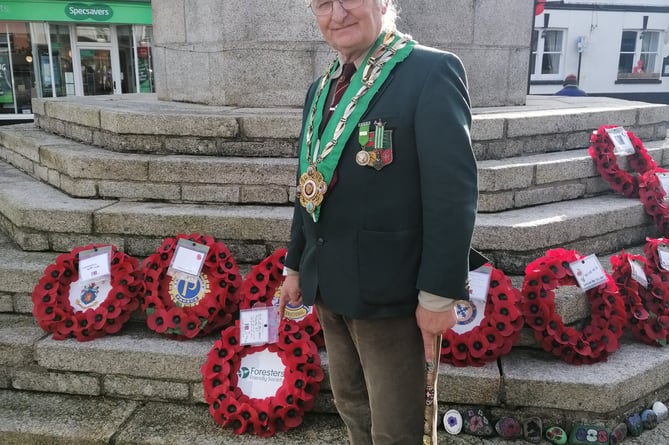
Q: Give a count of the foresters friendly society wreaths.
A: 1